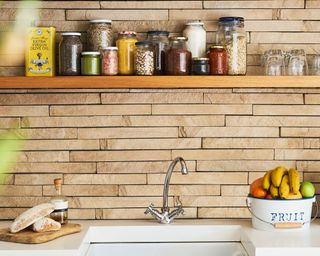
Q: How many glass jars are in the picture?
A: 12